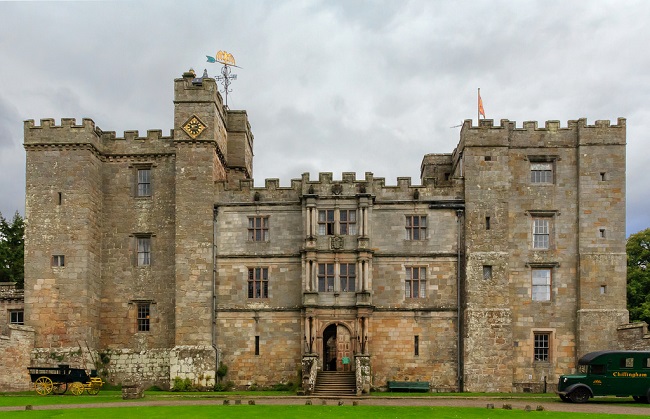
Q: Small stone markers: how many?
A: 12